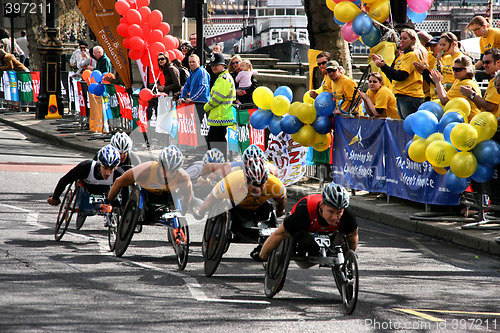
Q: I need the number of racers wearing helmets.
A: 7